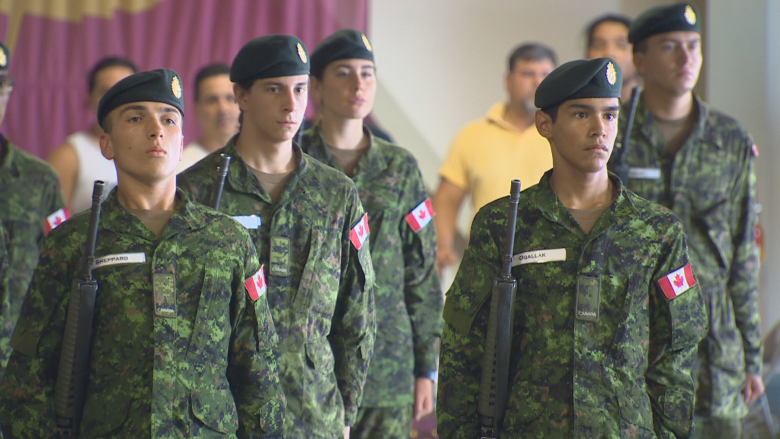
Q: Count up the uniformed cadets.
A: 6